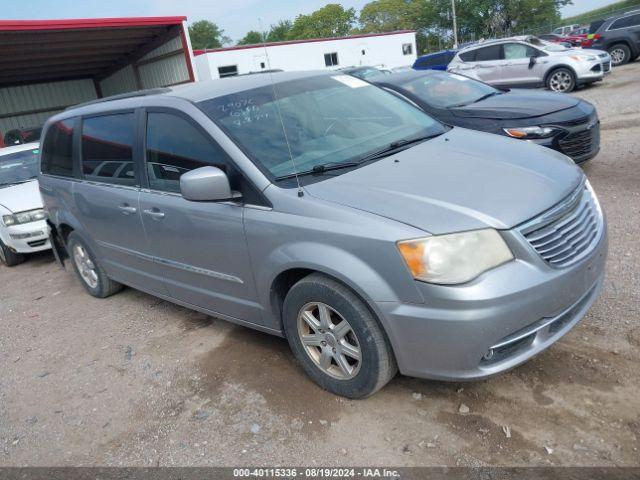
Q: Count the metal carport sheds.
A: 1